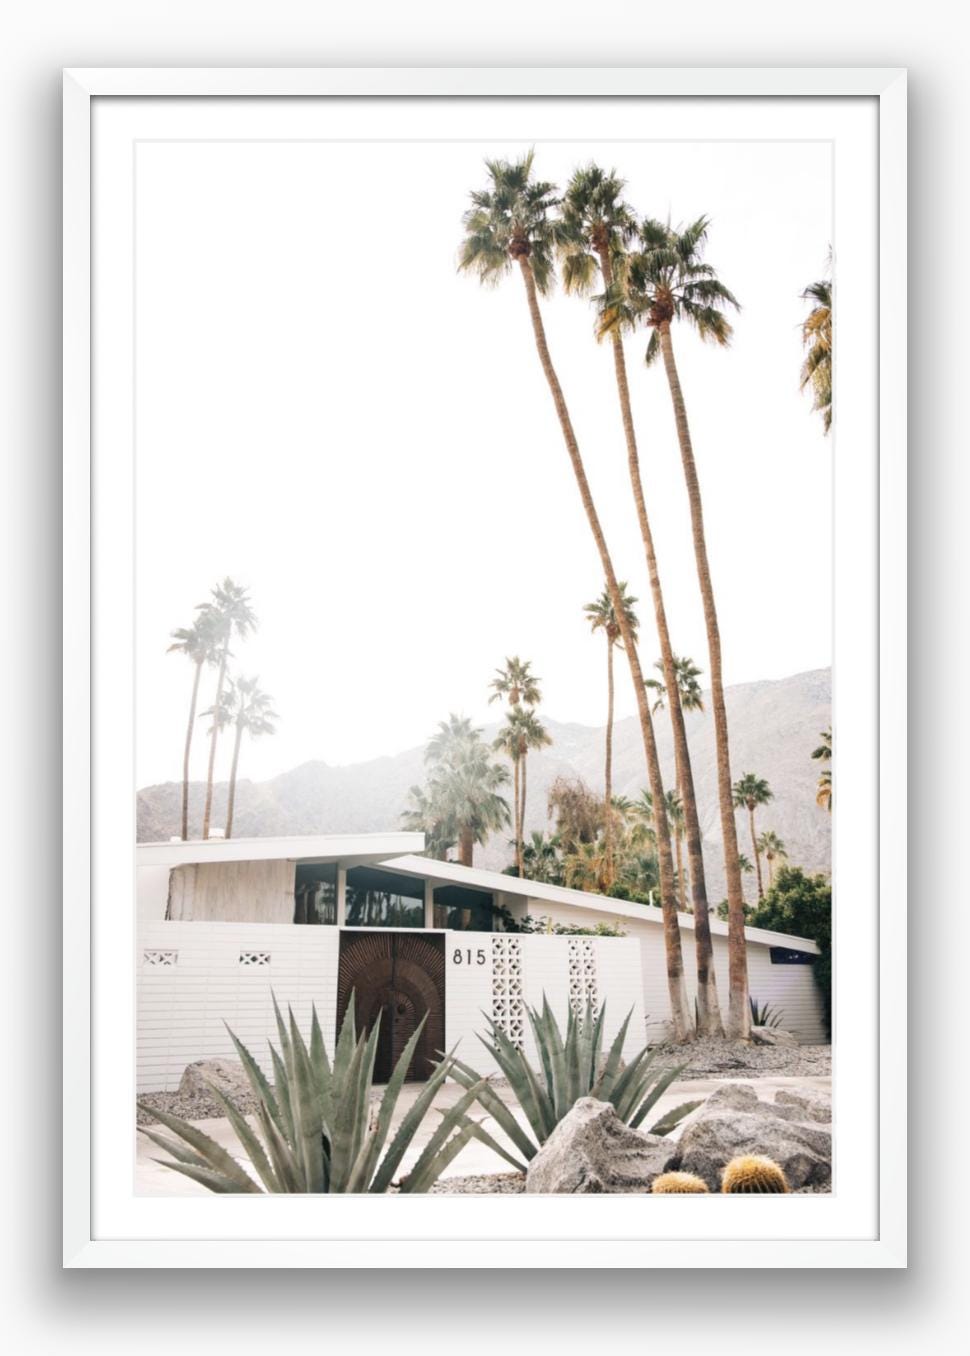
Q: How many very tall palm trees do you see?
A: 3